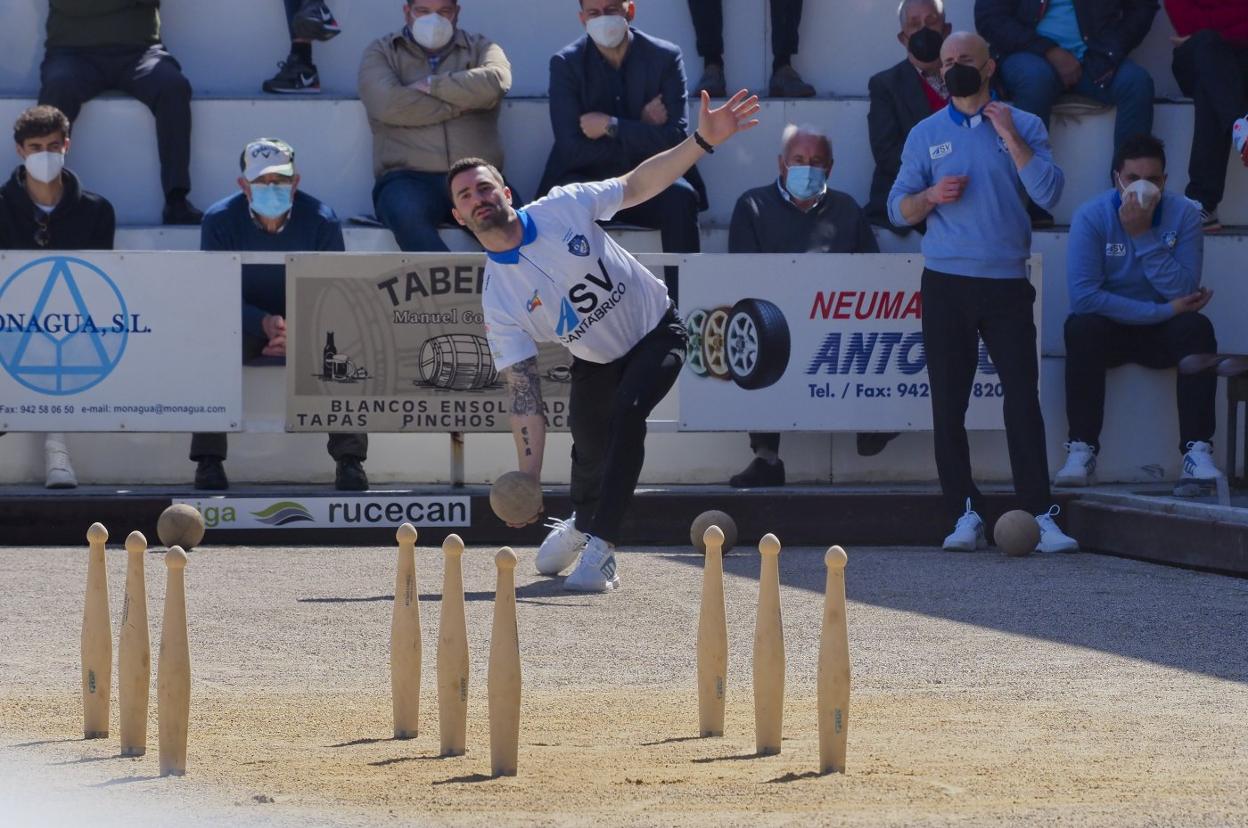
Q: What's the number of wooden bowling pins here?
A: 9